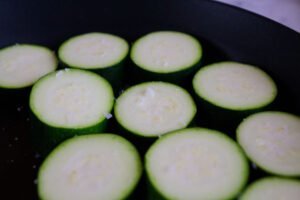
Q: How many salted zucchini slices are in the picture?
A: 10